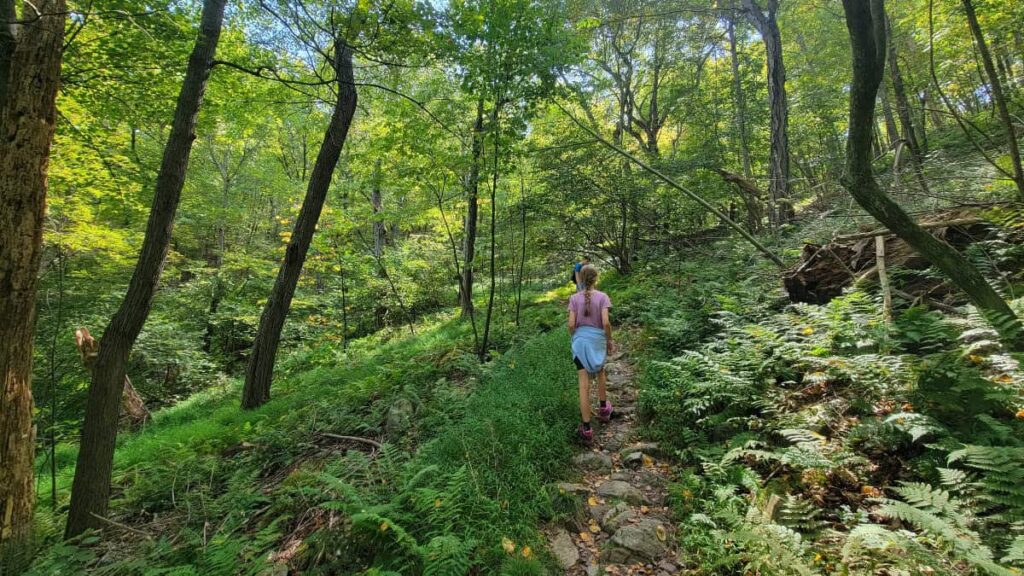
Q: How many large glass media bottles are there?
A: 0